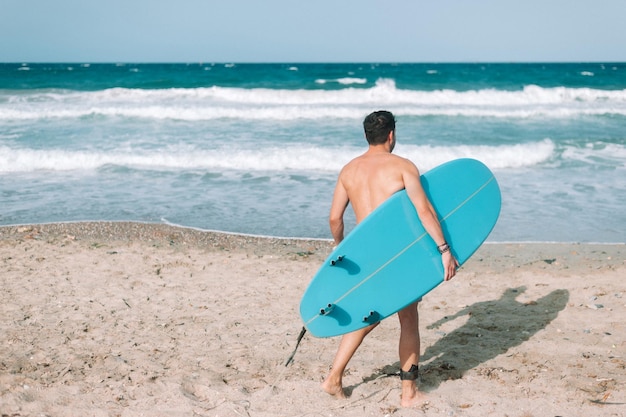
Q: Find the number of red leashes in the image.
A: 0